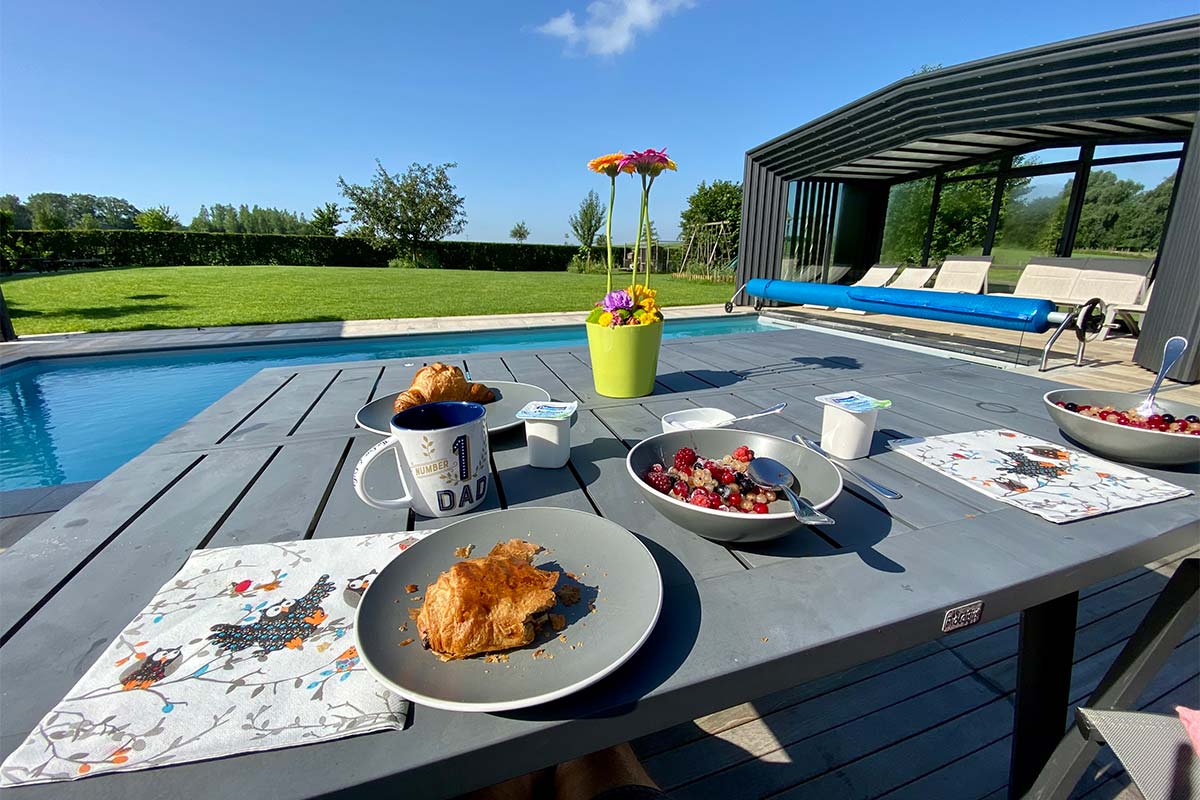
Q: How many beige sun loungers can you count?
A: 5